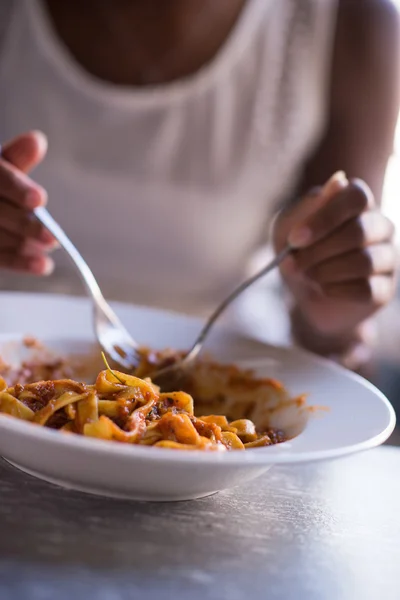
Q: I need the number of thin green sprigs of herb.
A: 1